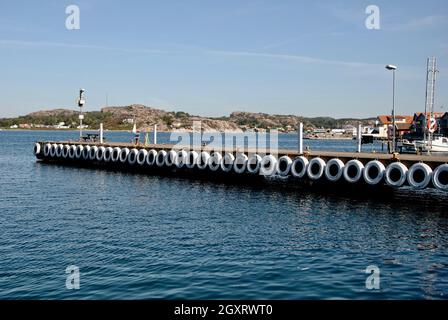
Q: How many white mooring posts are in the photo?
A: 4